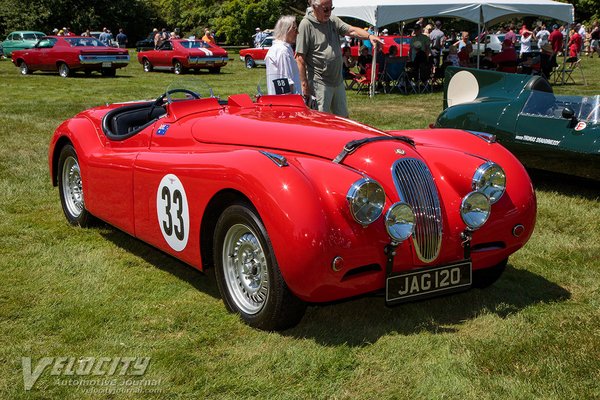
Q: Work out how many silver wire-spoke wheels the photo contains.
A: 2